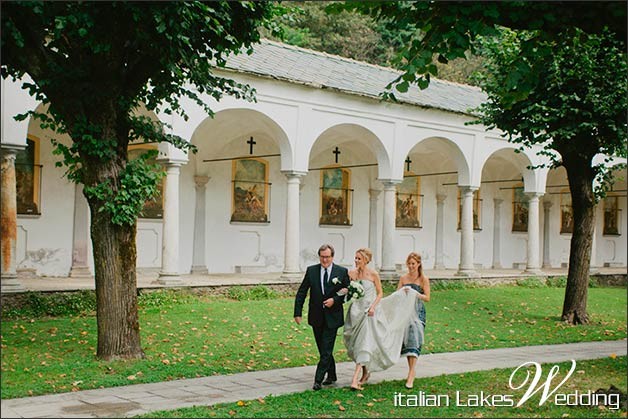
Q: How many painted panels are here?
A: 9